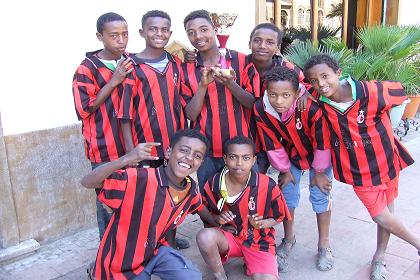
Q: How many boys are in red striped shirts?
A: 8